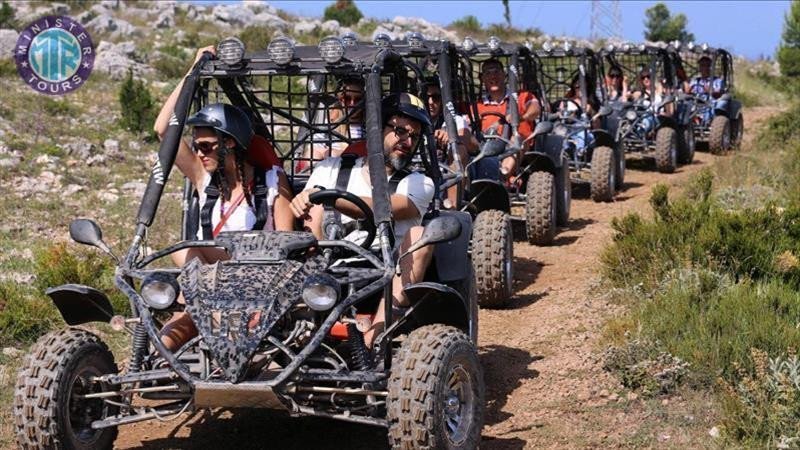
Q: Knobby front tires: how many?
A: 7